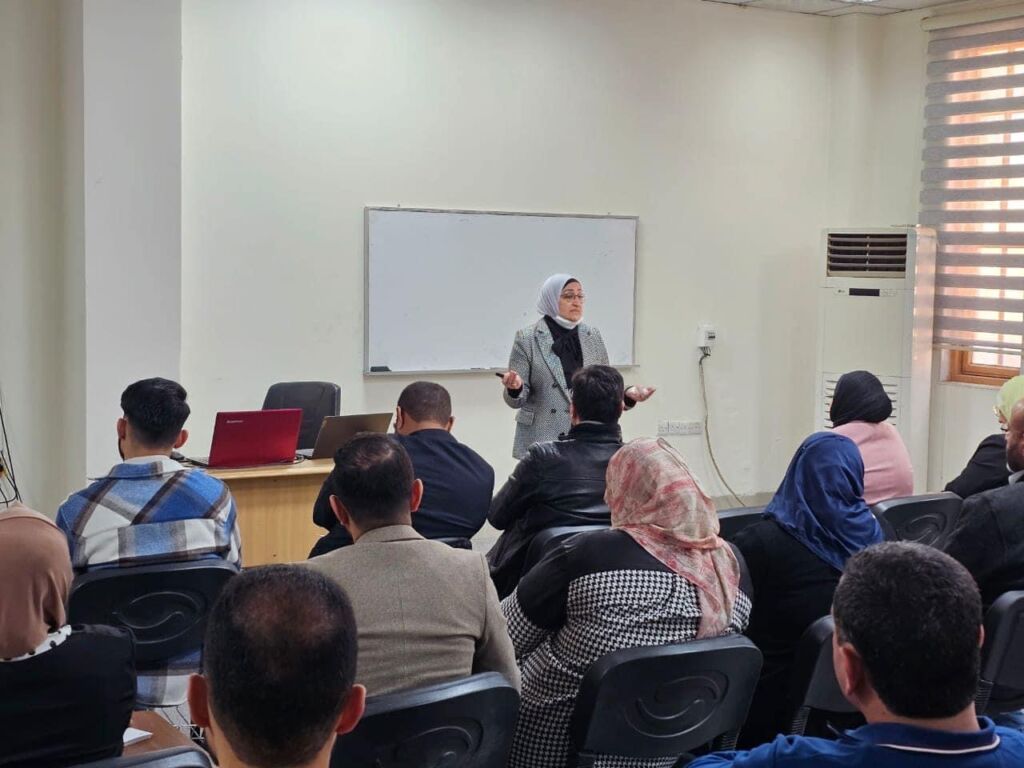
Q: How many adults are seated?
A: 12